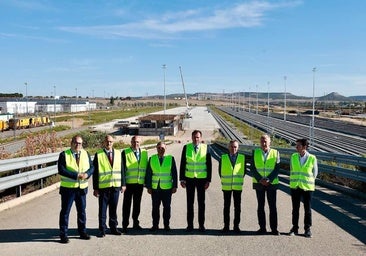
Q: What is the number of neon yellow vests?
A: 8